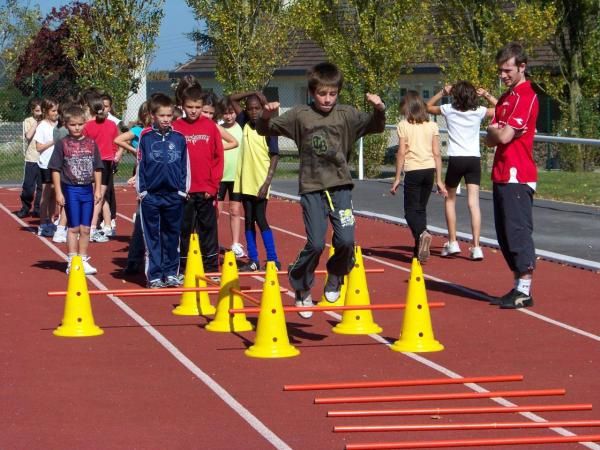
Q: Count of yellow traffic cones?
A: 7